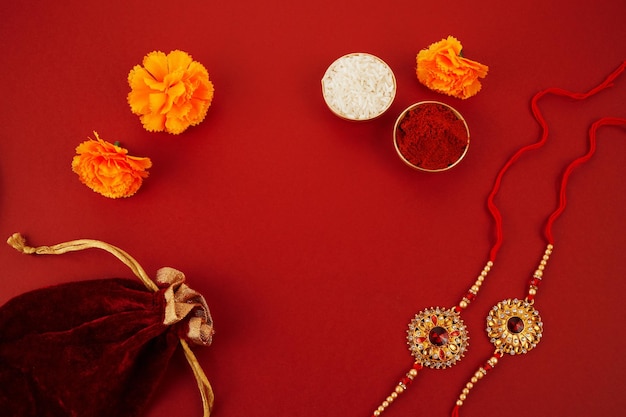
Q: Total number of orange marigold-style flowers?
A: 3